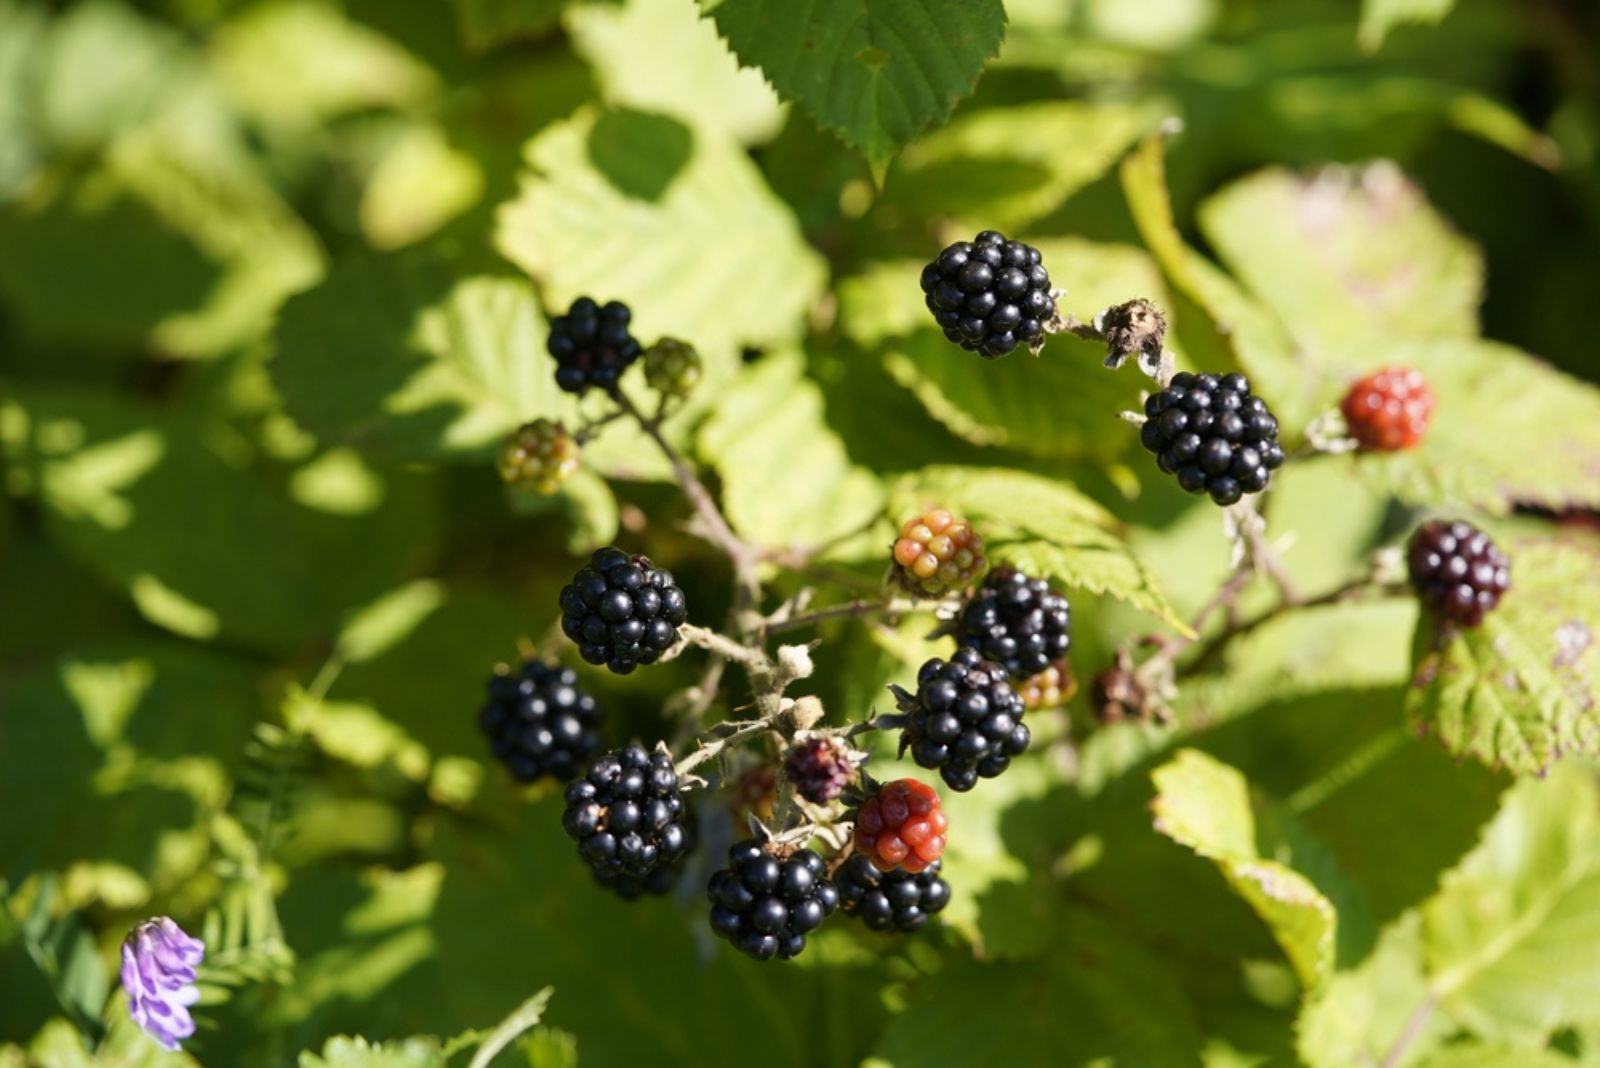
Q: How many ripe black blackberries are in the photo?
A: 11